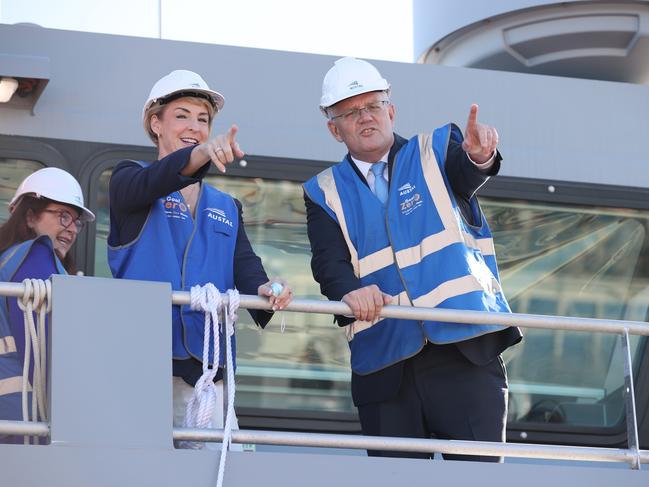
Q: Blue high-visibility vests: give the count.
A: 3